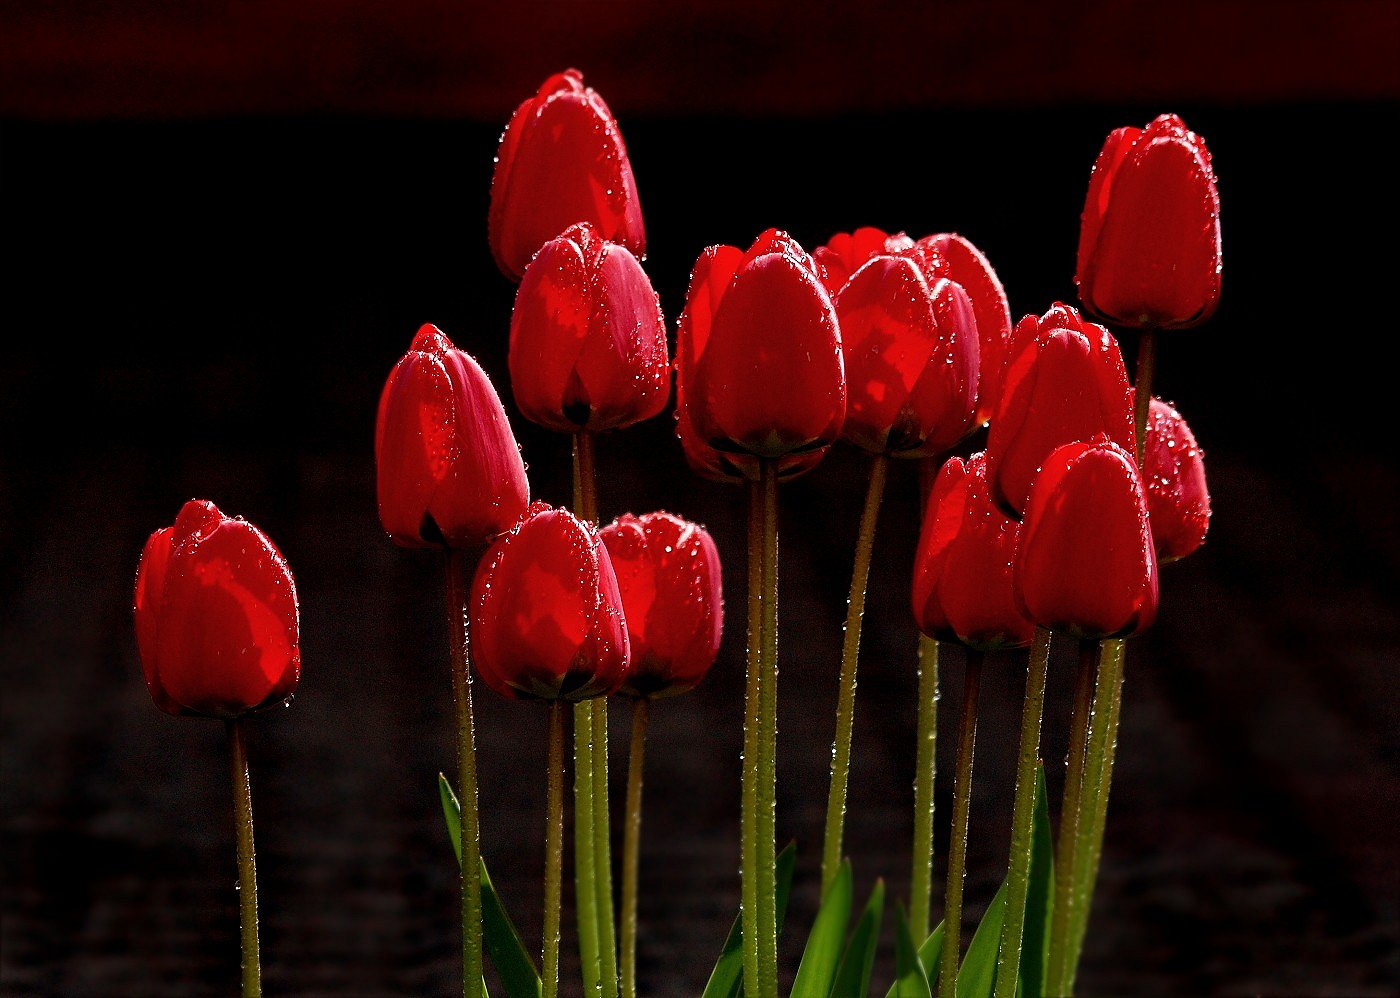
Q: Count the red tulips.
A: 15